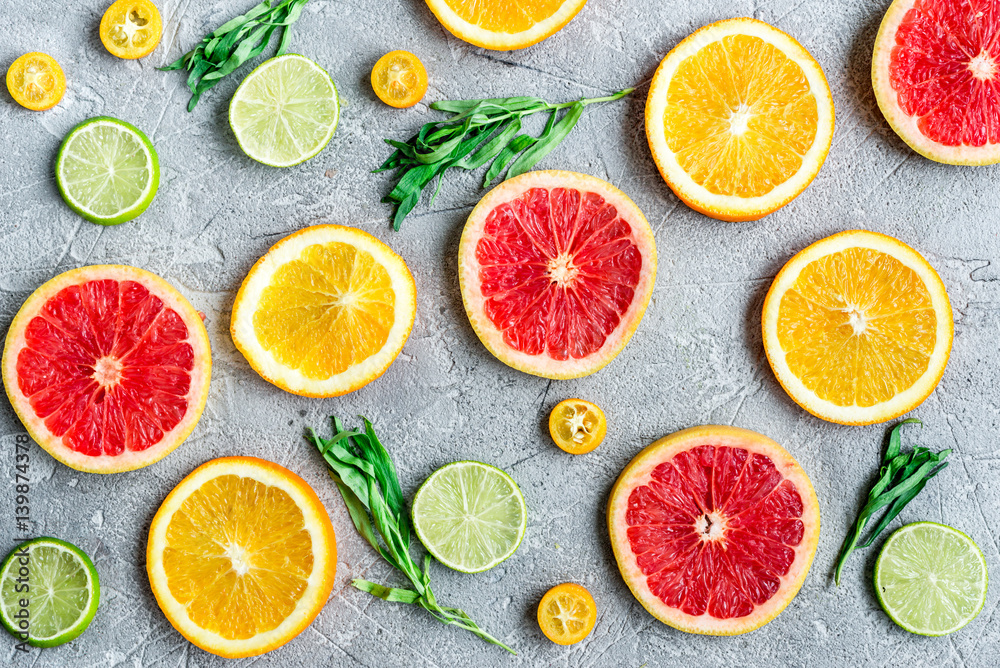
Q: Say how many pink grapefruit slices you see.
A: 4